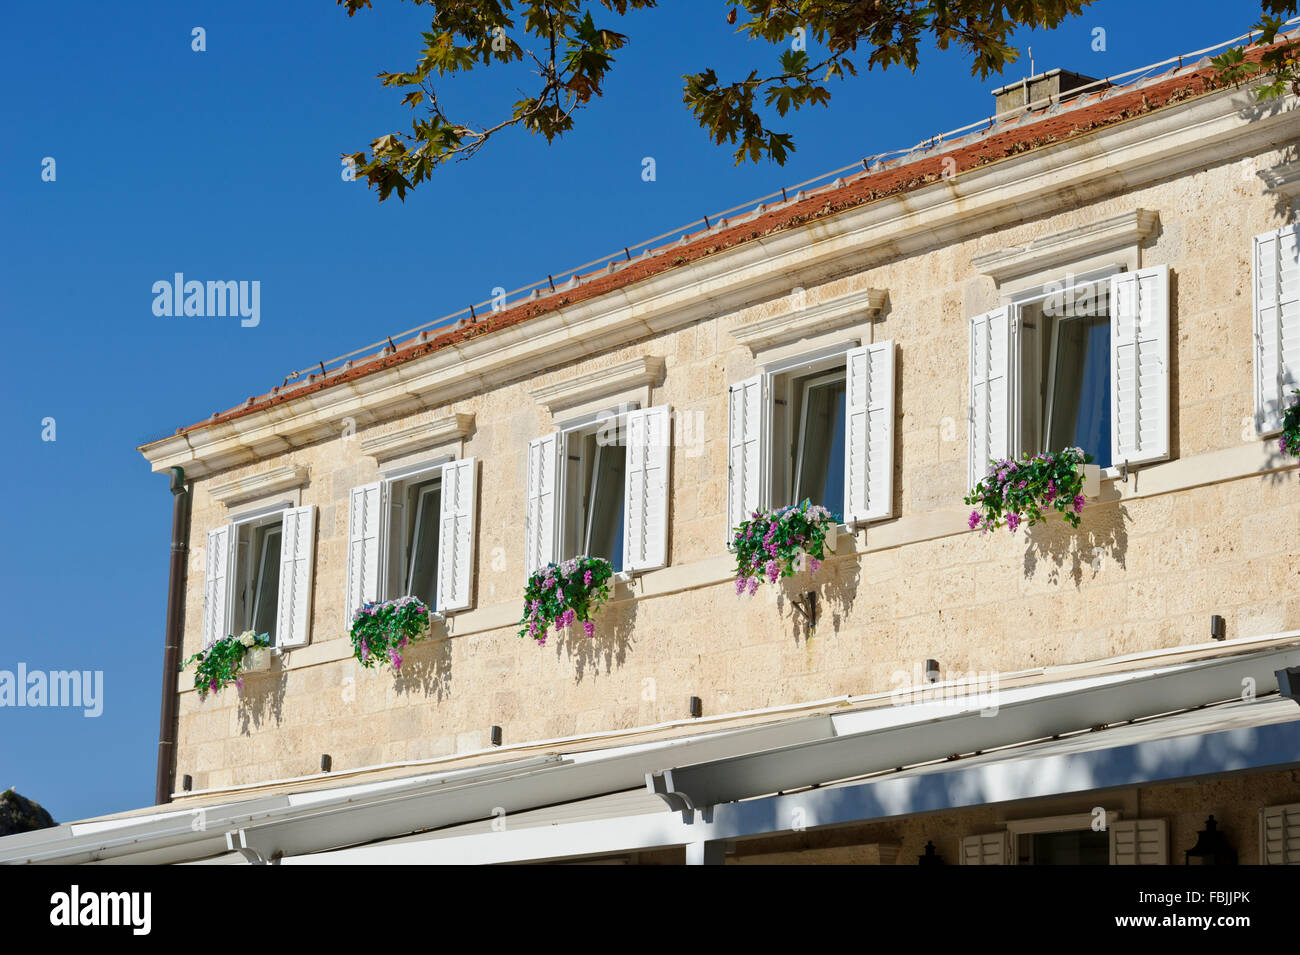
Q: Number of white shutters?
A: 14